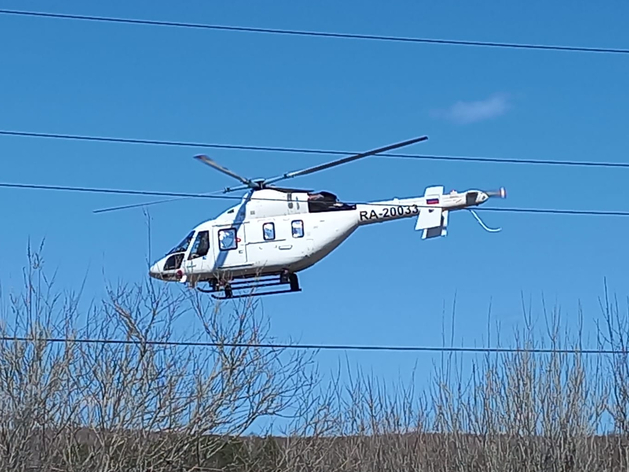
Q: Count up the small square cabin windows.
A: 3